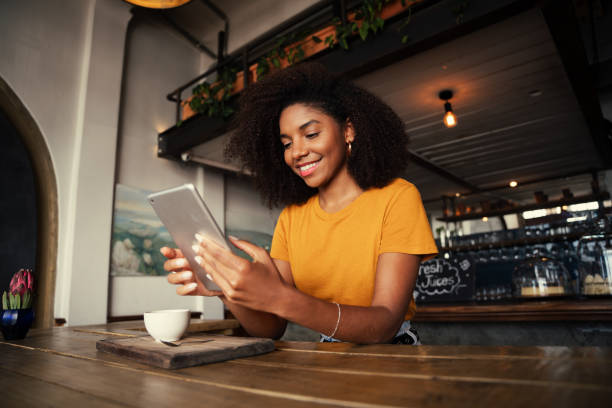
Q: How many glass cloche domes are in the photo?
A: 2